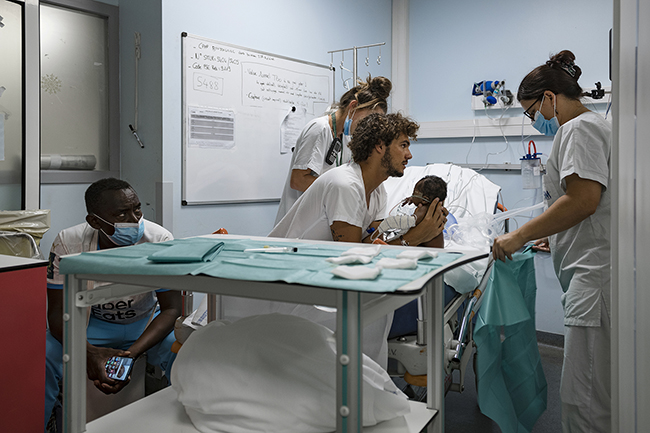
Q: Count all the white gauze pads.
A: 5